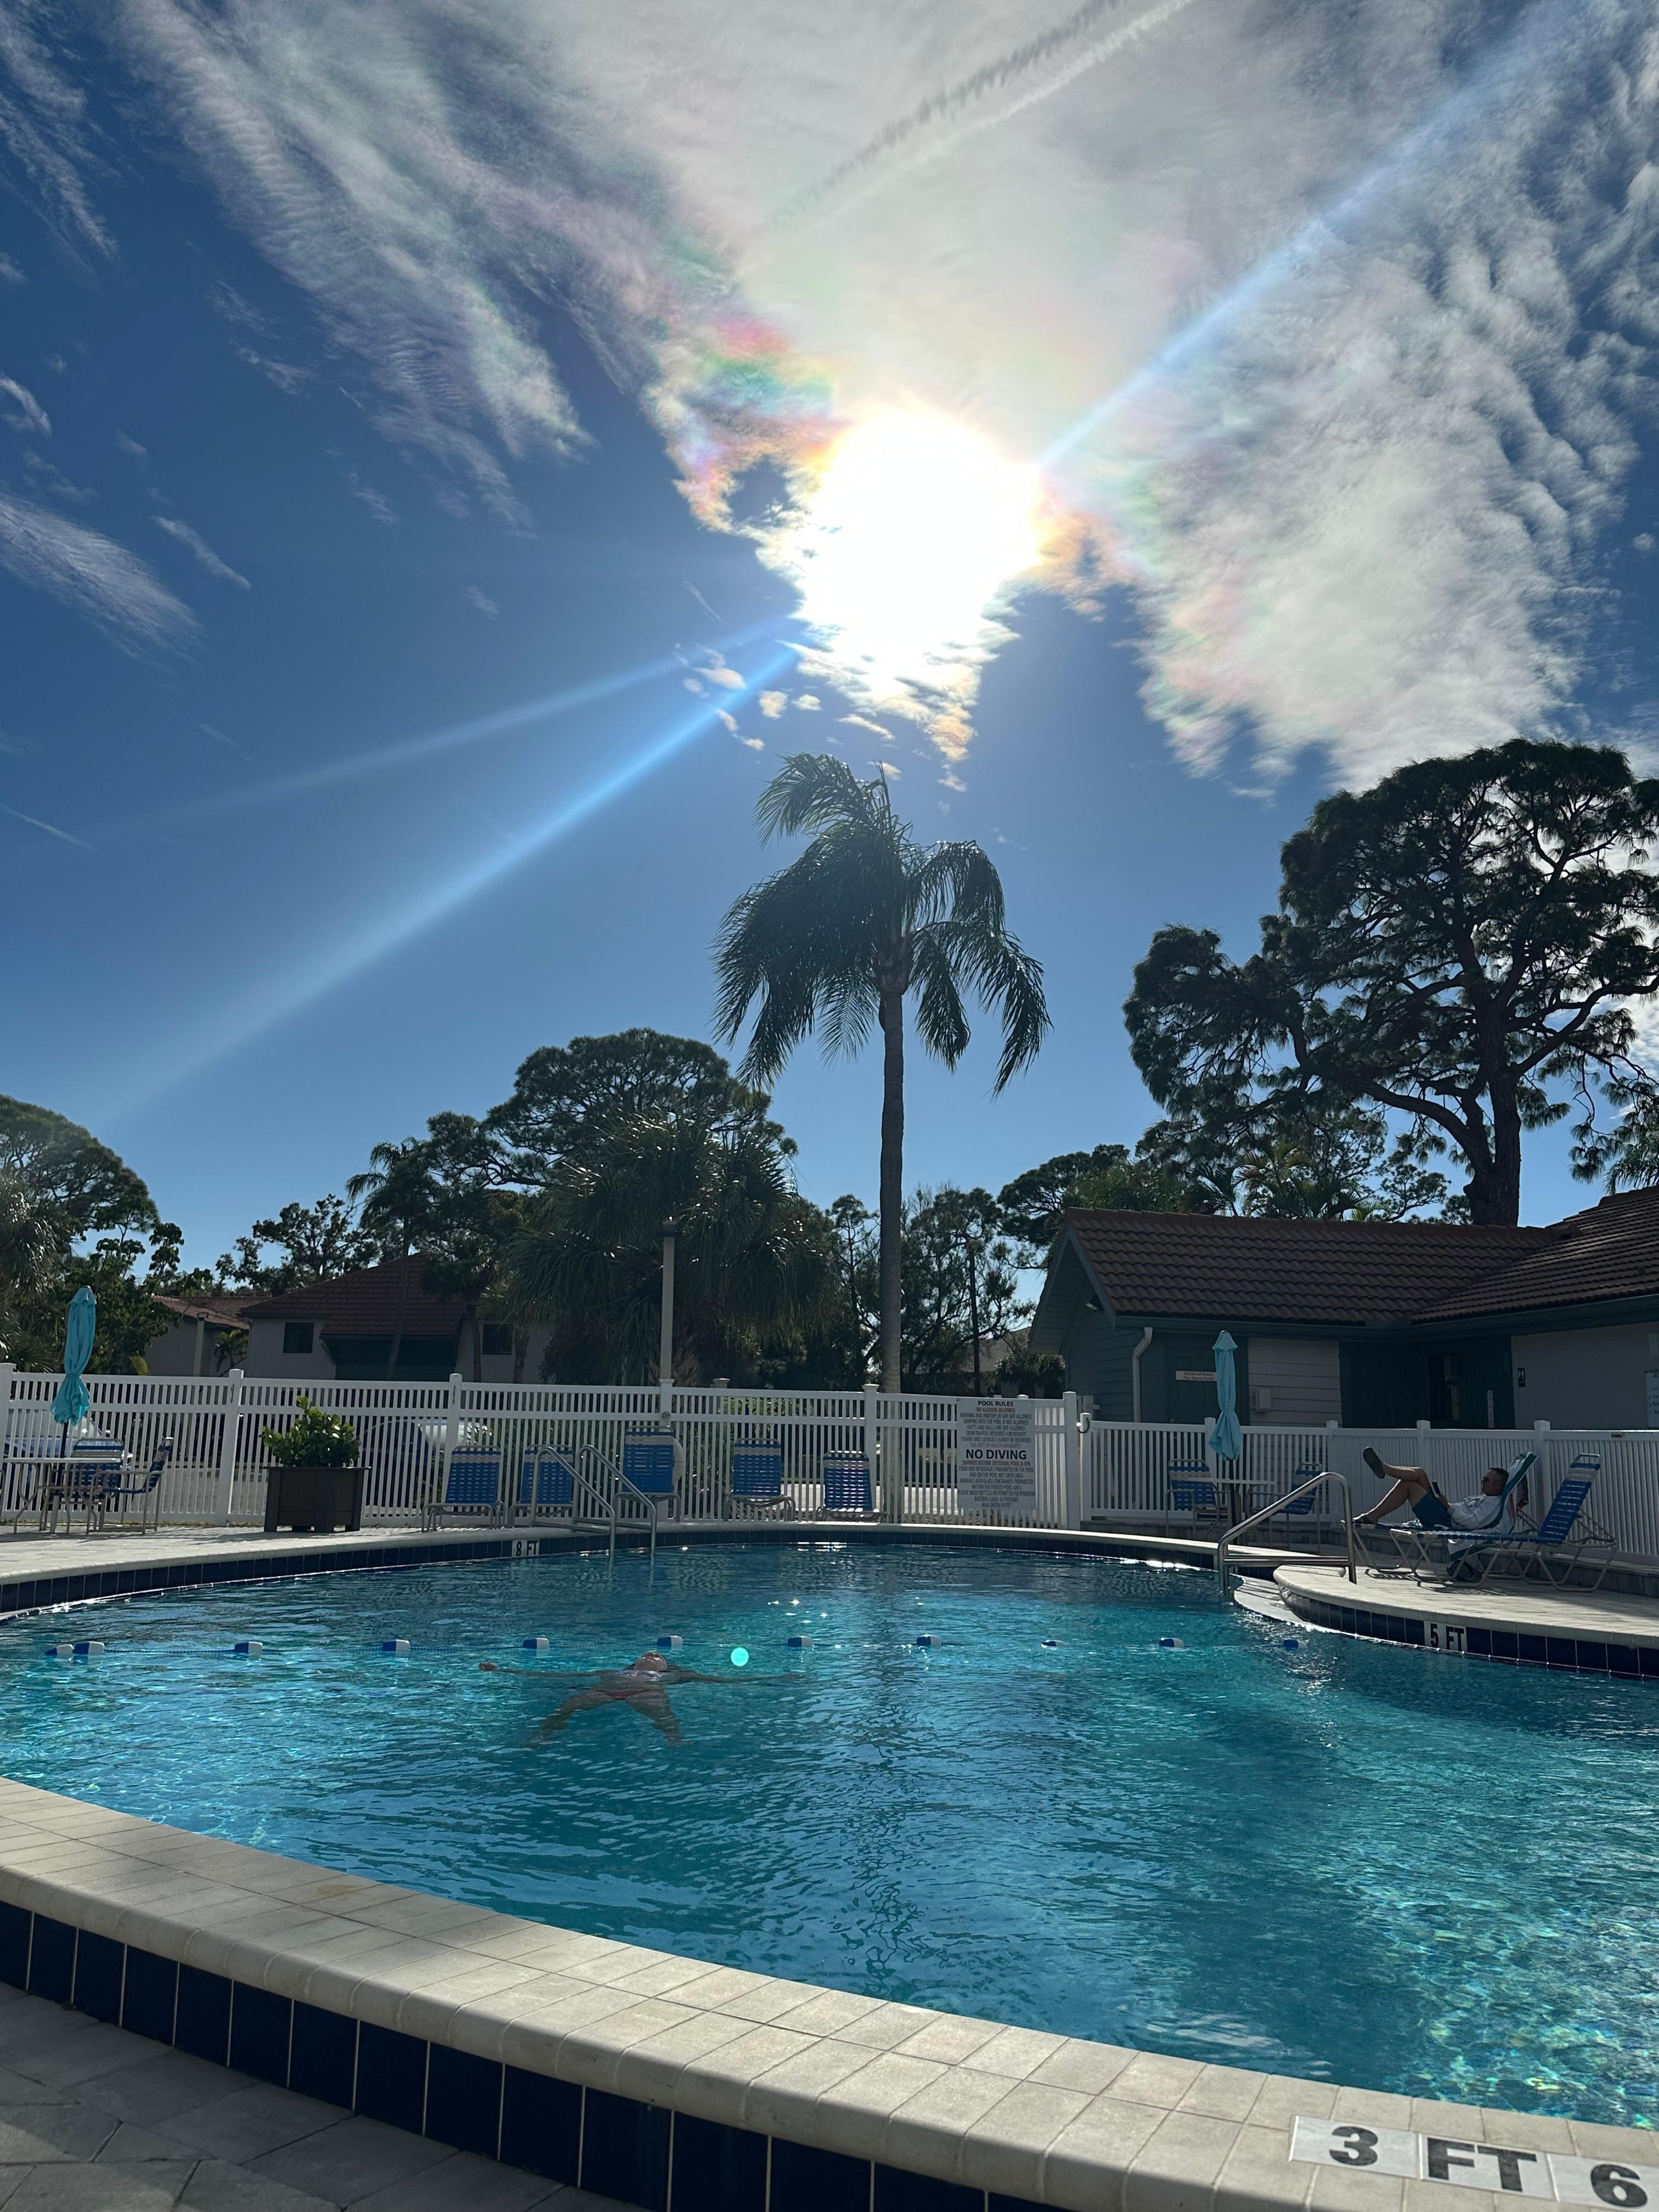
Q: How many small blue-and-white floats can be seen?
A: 11